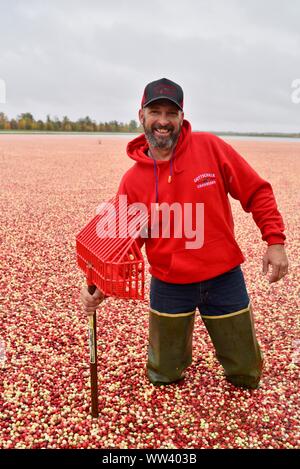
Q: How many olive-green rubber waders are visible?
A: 2